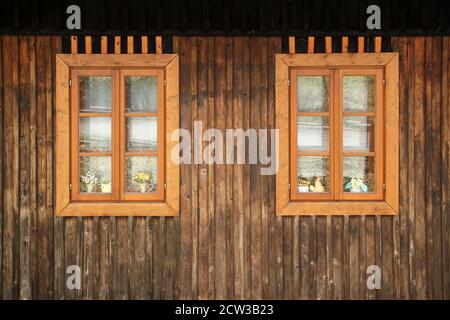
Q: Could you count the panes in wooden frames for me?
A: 12